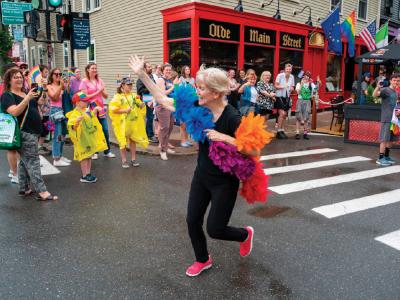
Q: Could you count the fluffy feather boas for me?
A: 1